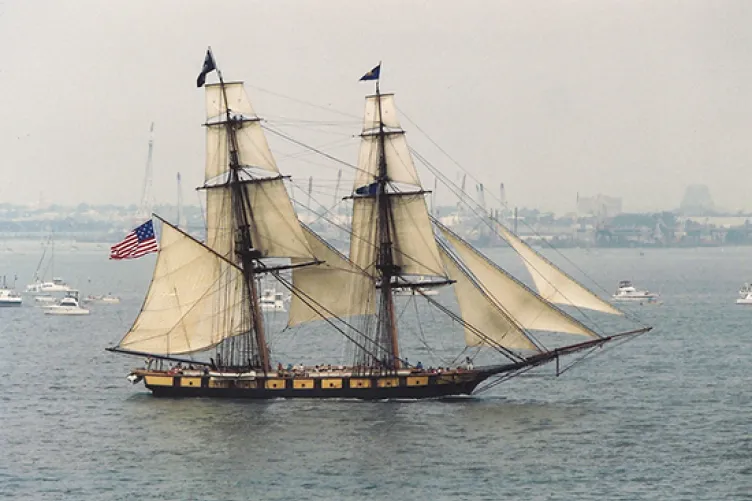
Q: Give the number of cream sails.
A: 11